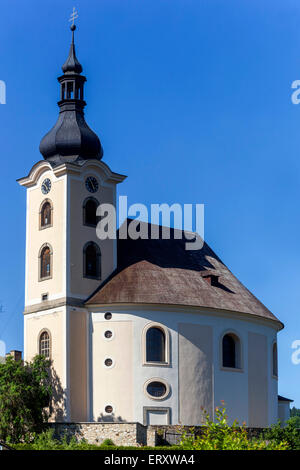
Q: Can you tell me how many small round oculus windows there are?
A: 4